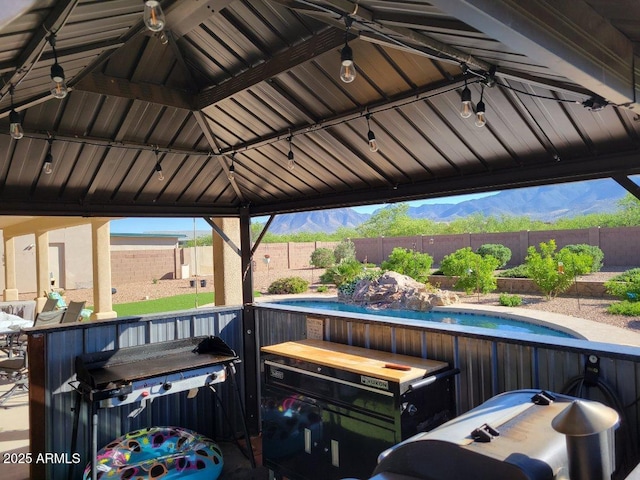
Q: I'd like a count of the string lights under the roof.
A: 11